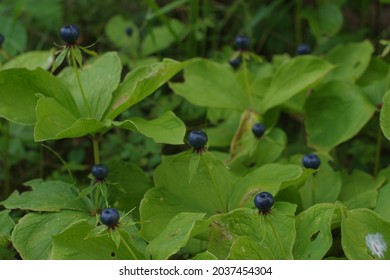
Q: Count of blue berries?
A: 12